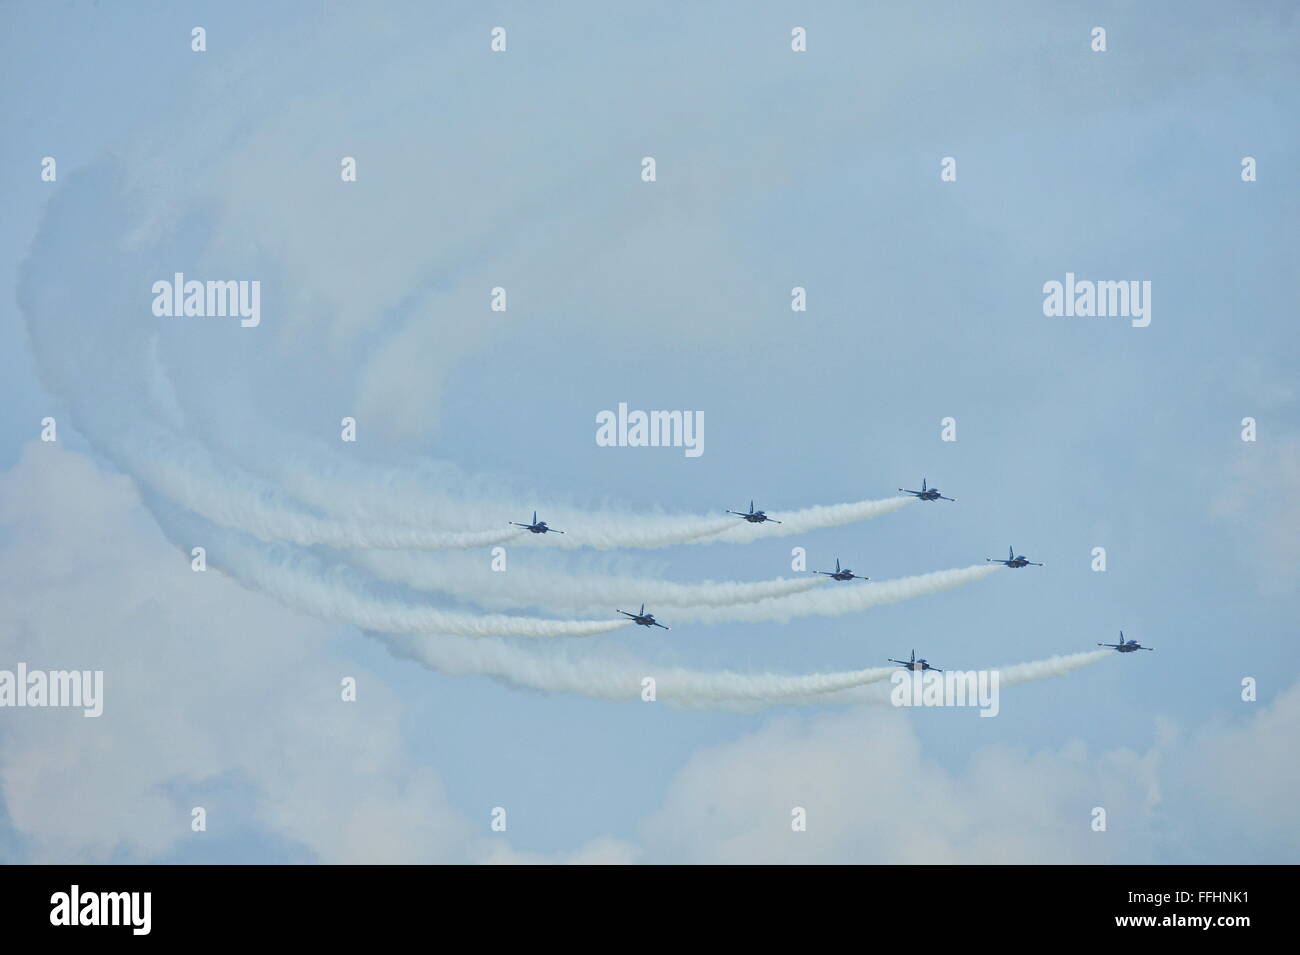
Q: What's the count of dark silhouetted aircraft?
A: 8